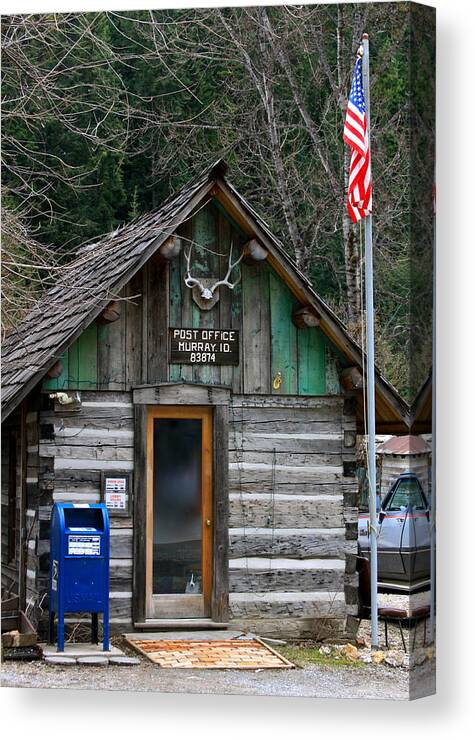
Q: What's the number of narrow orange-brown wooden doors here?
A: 1